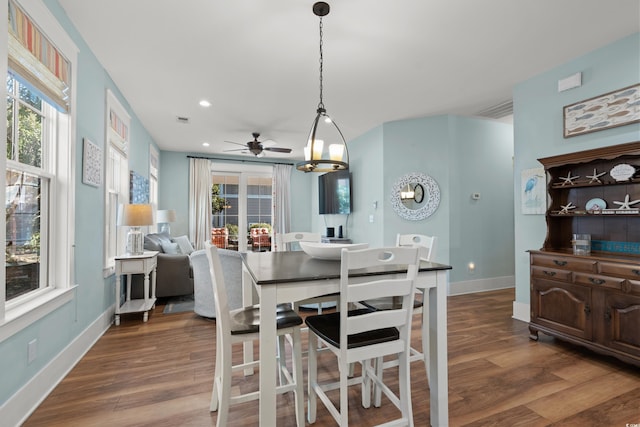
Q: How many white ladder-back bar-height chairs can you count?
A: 4